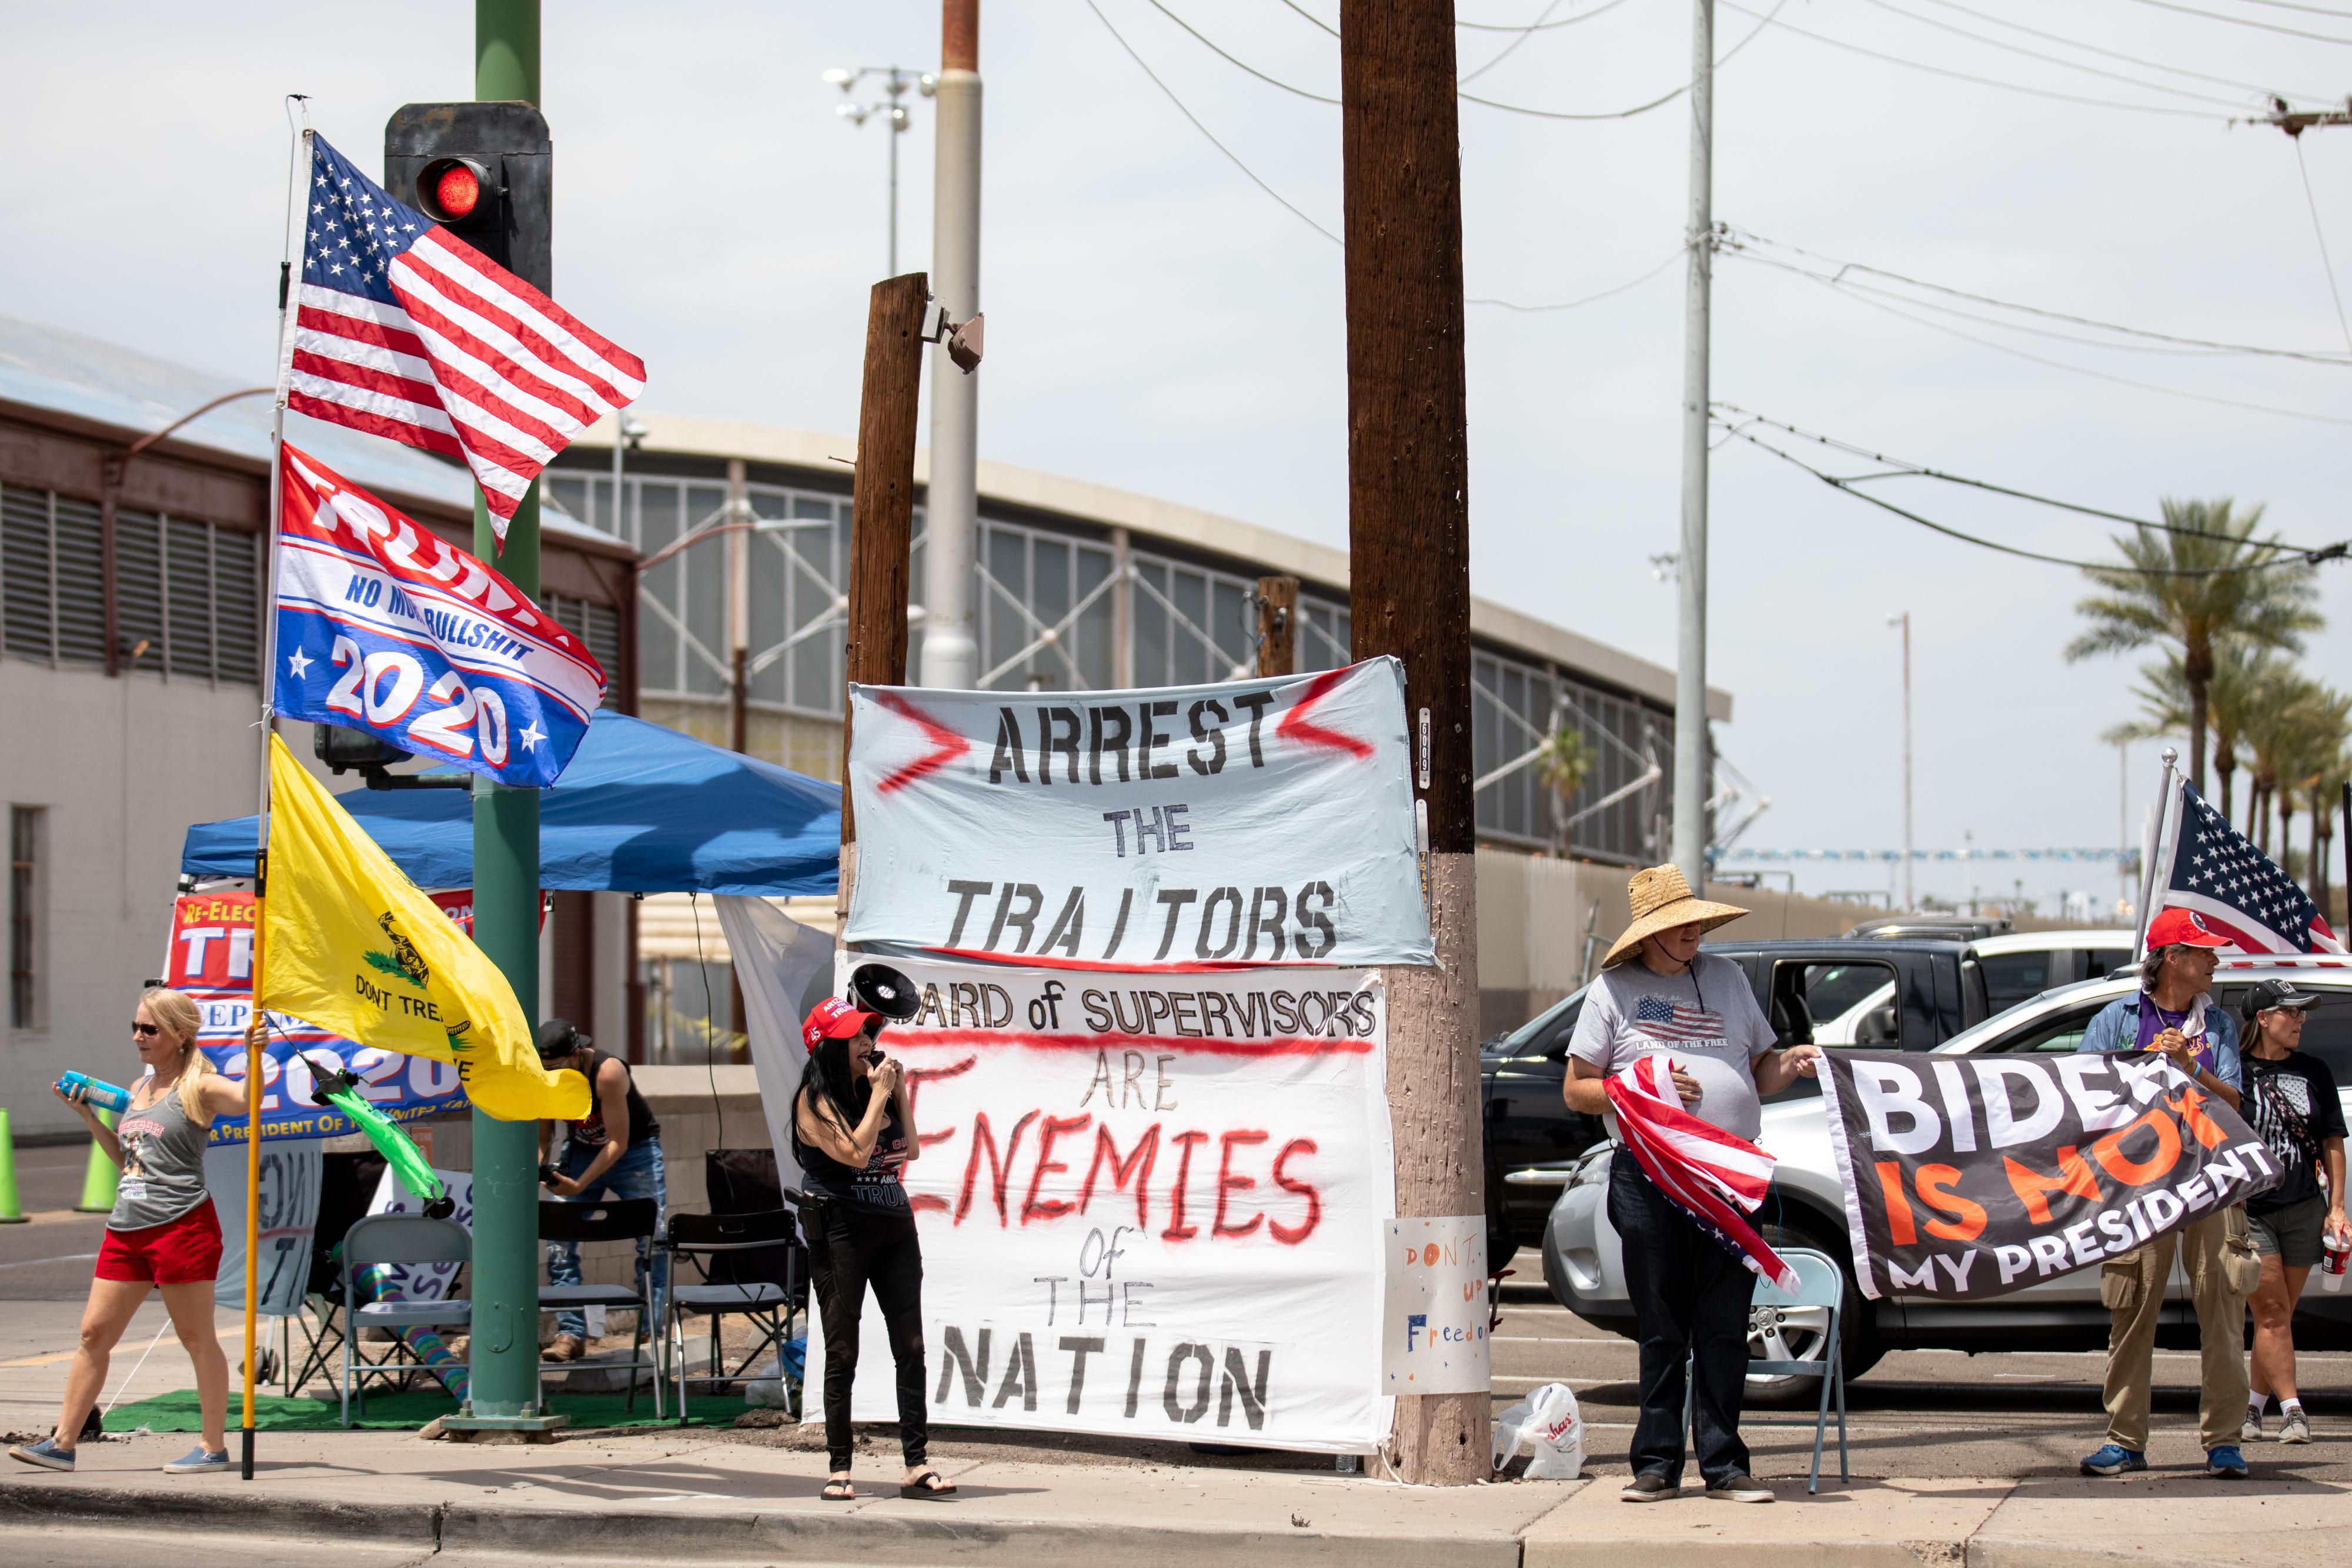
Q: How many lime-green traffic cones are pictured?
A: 2